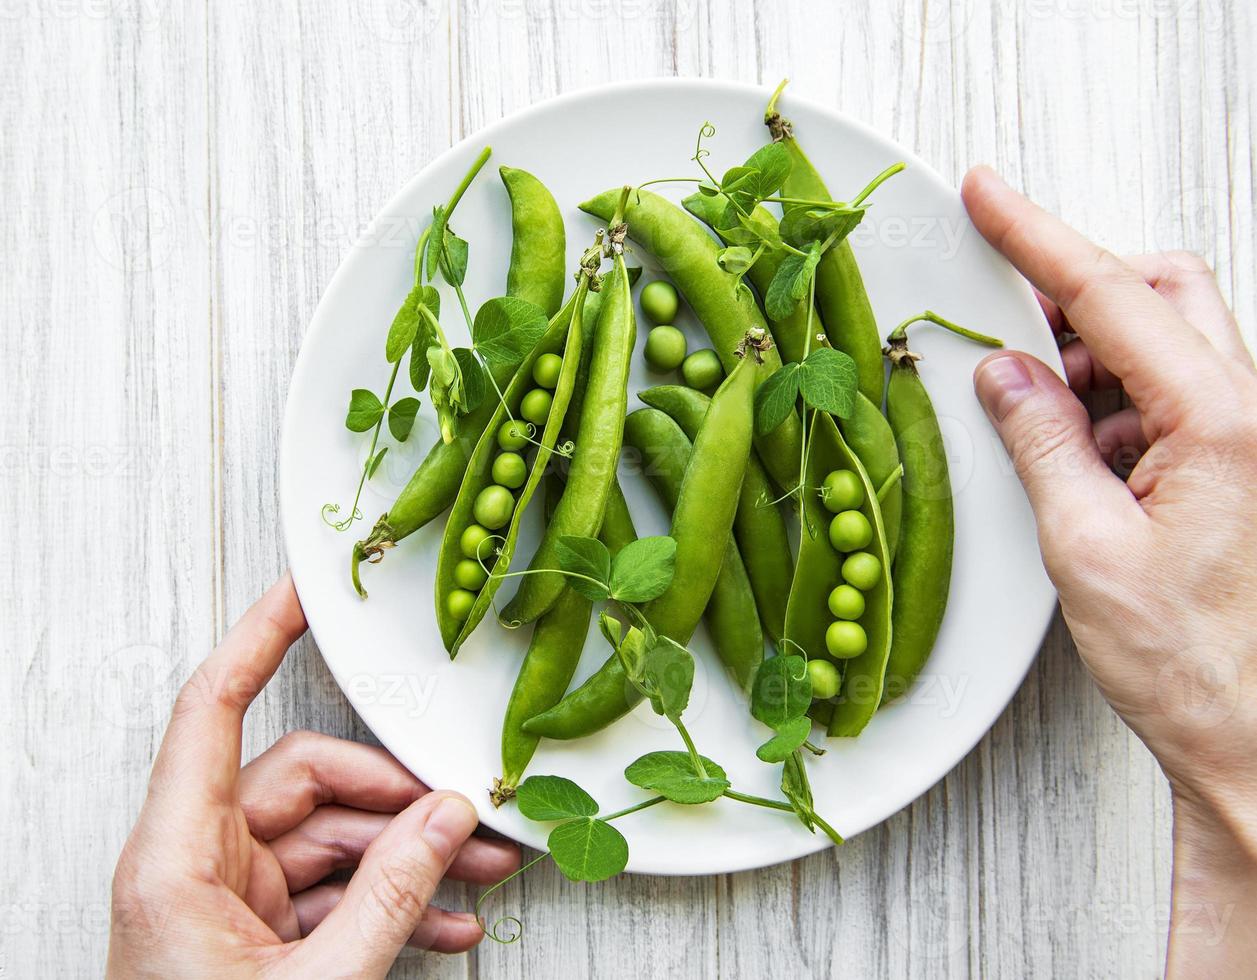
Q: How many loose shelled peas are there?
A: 3